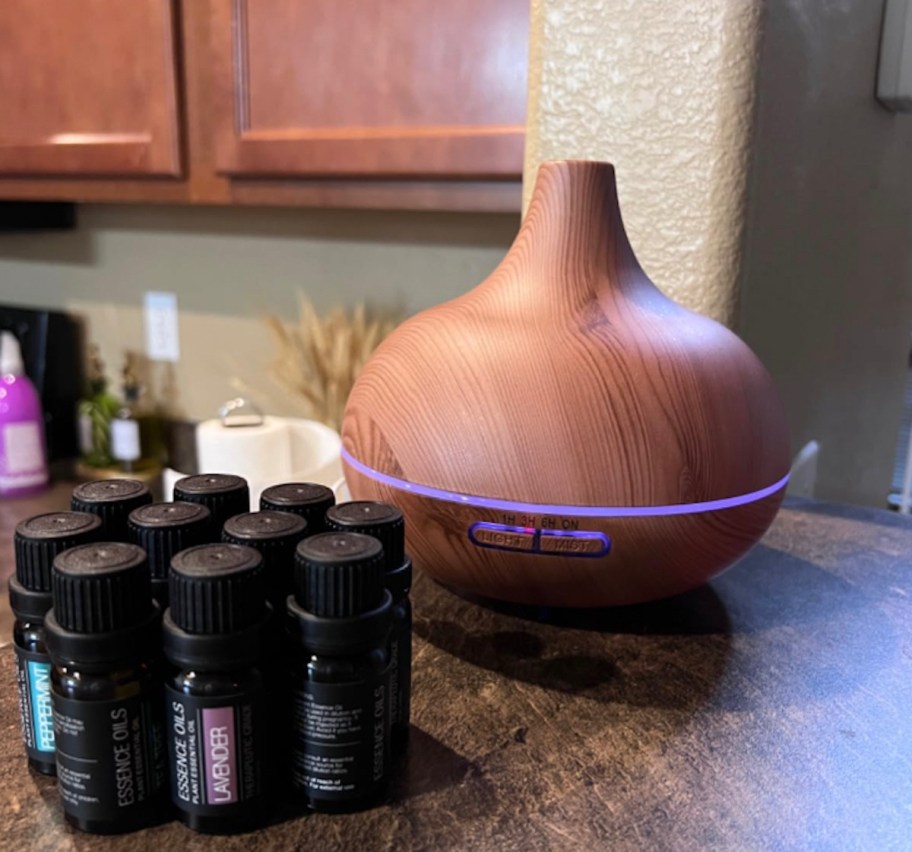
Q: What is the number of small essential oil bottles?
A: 10